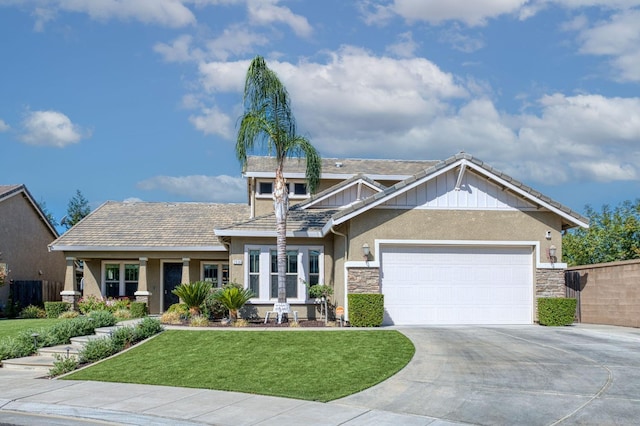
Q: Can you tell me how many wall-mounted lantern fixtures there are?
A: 2